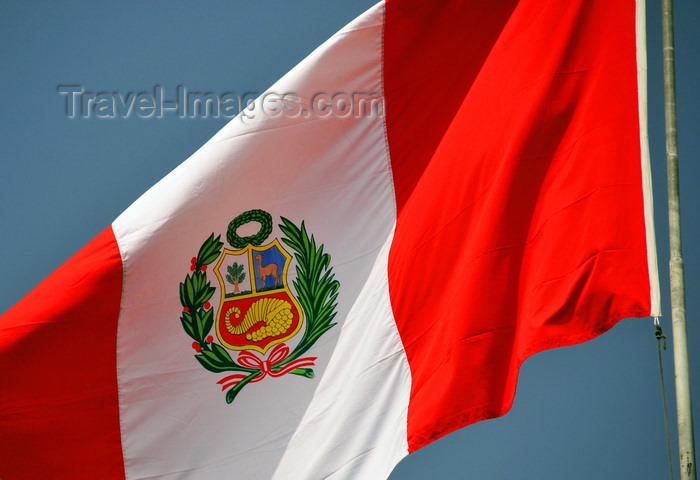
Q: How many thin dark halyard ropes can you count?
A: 1